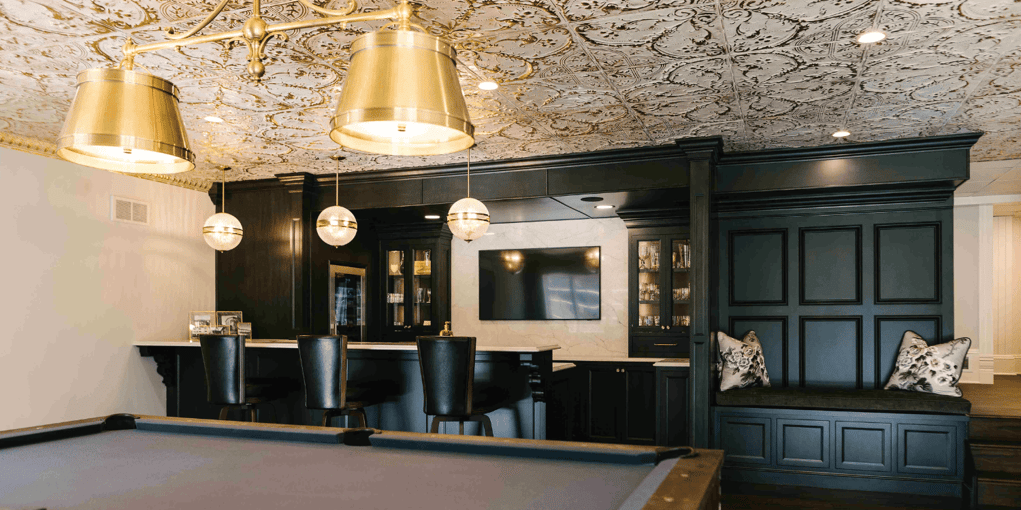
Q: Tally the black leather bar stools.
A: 3